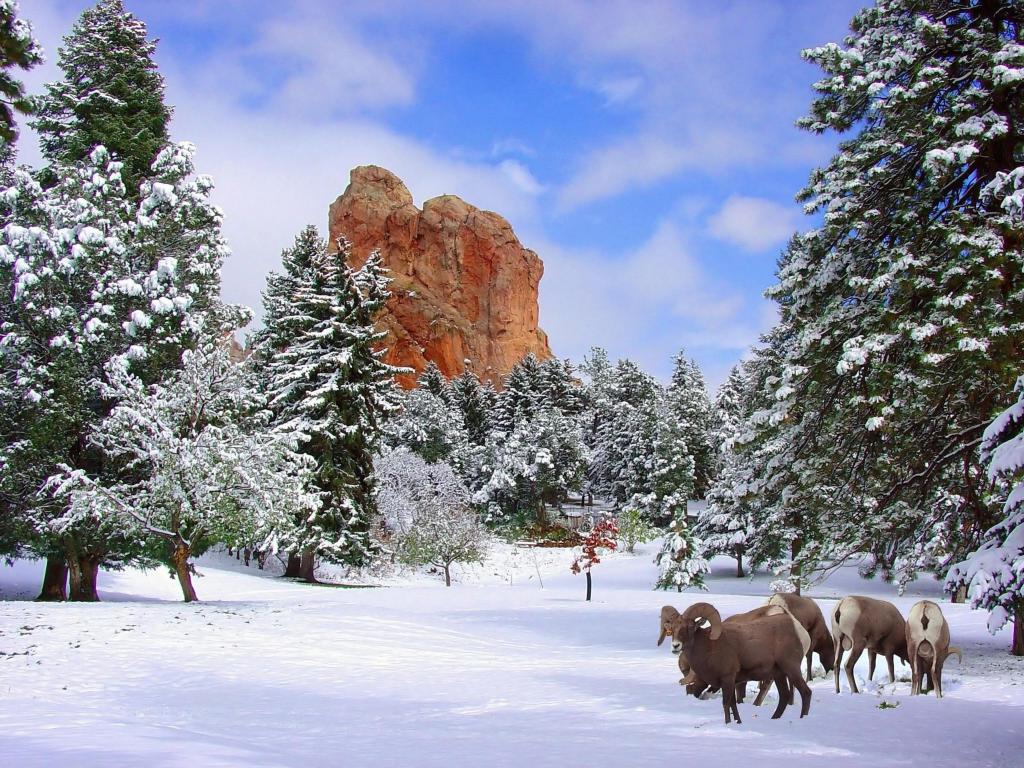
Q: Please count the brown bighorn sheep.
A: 5